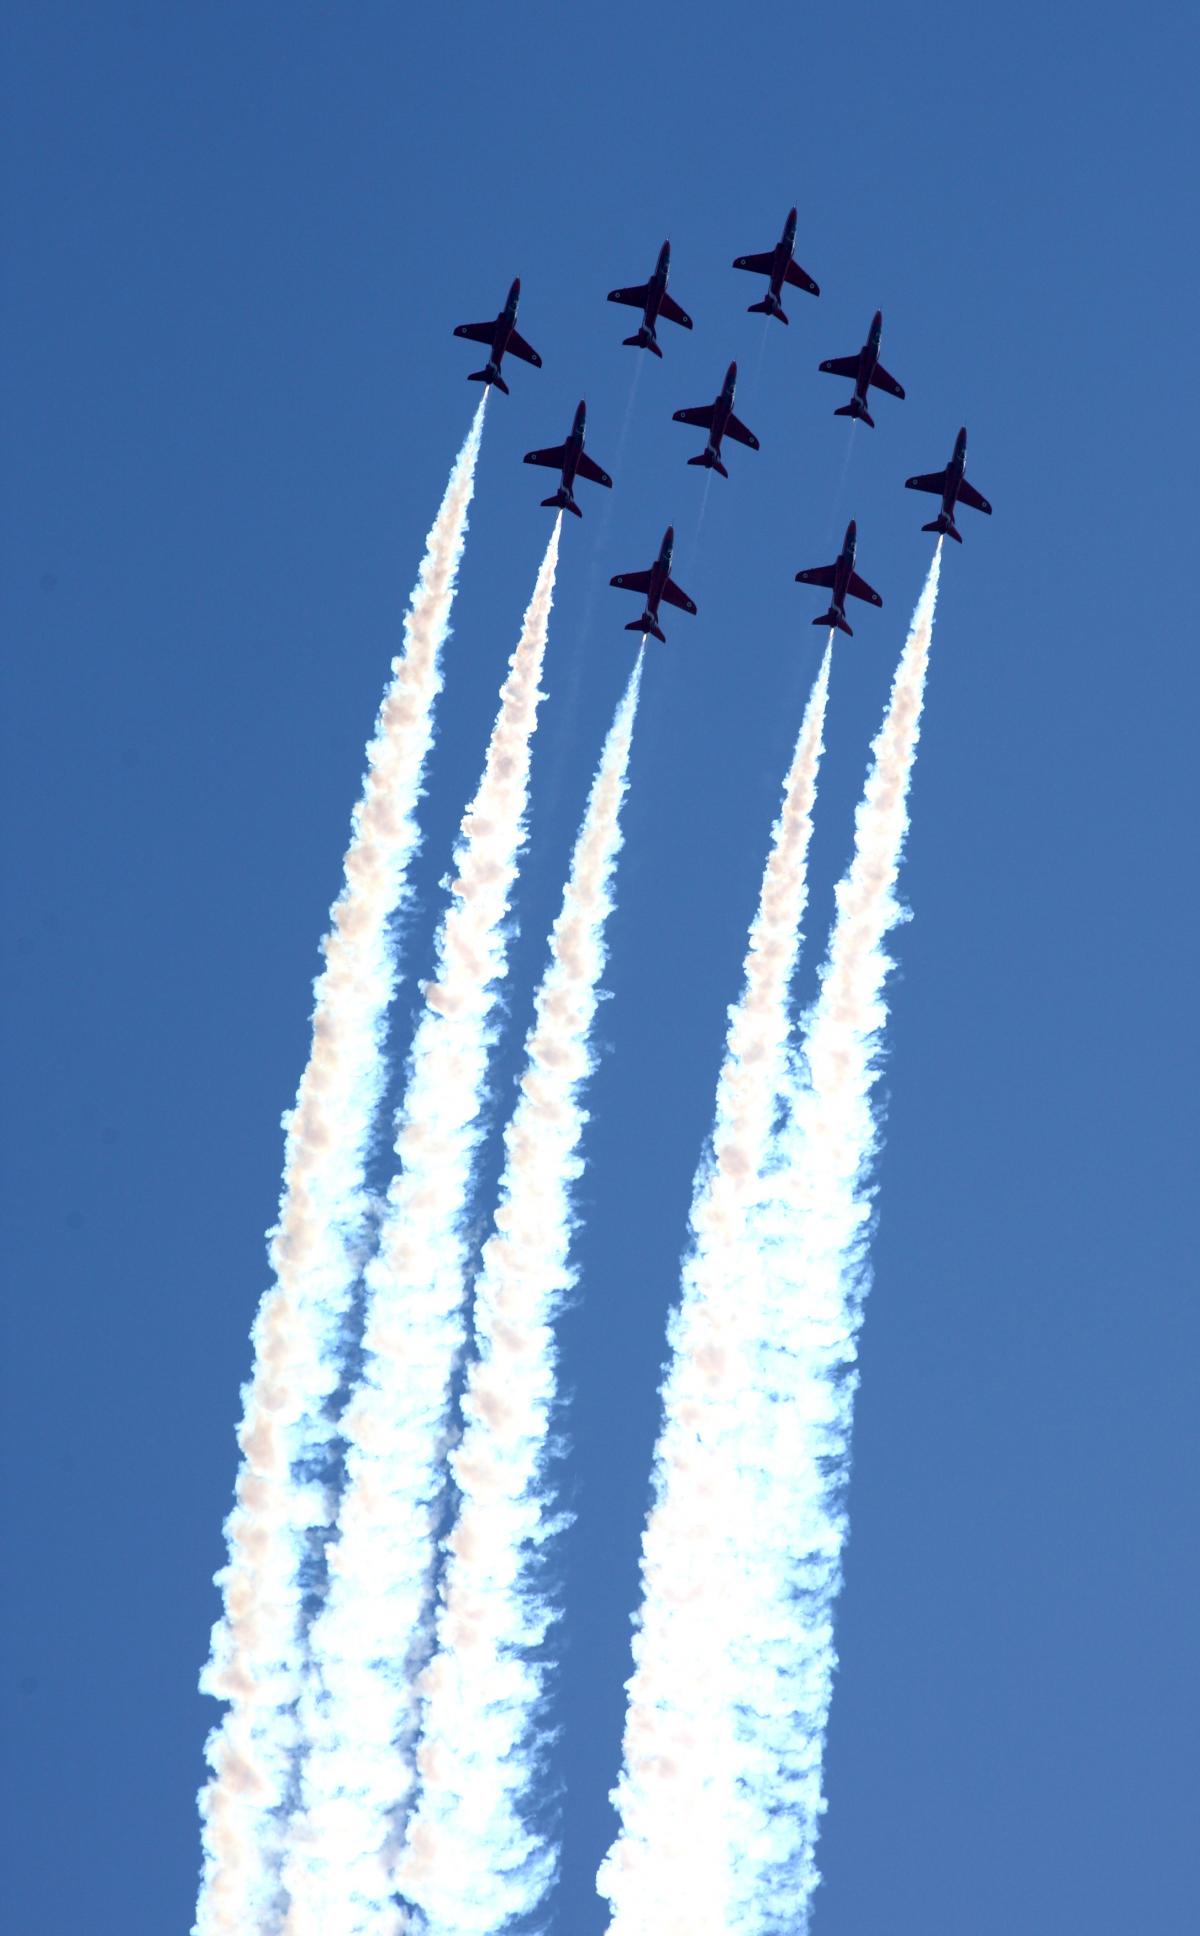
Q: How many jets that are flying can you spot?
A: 9